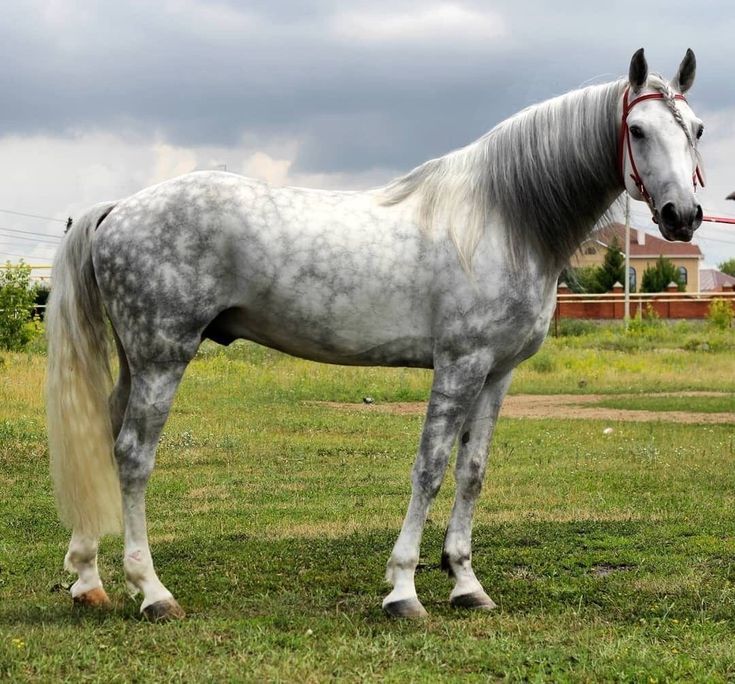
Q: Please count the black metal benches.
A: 0